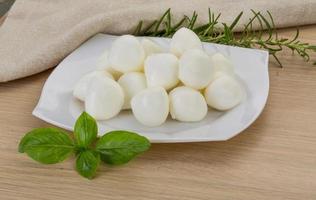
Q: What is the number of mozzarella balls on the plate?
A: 13